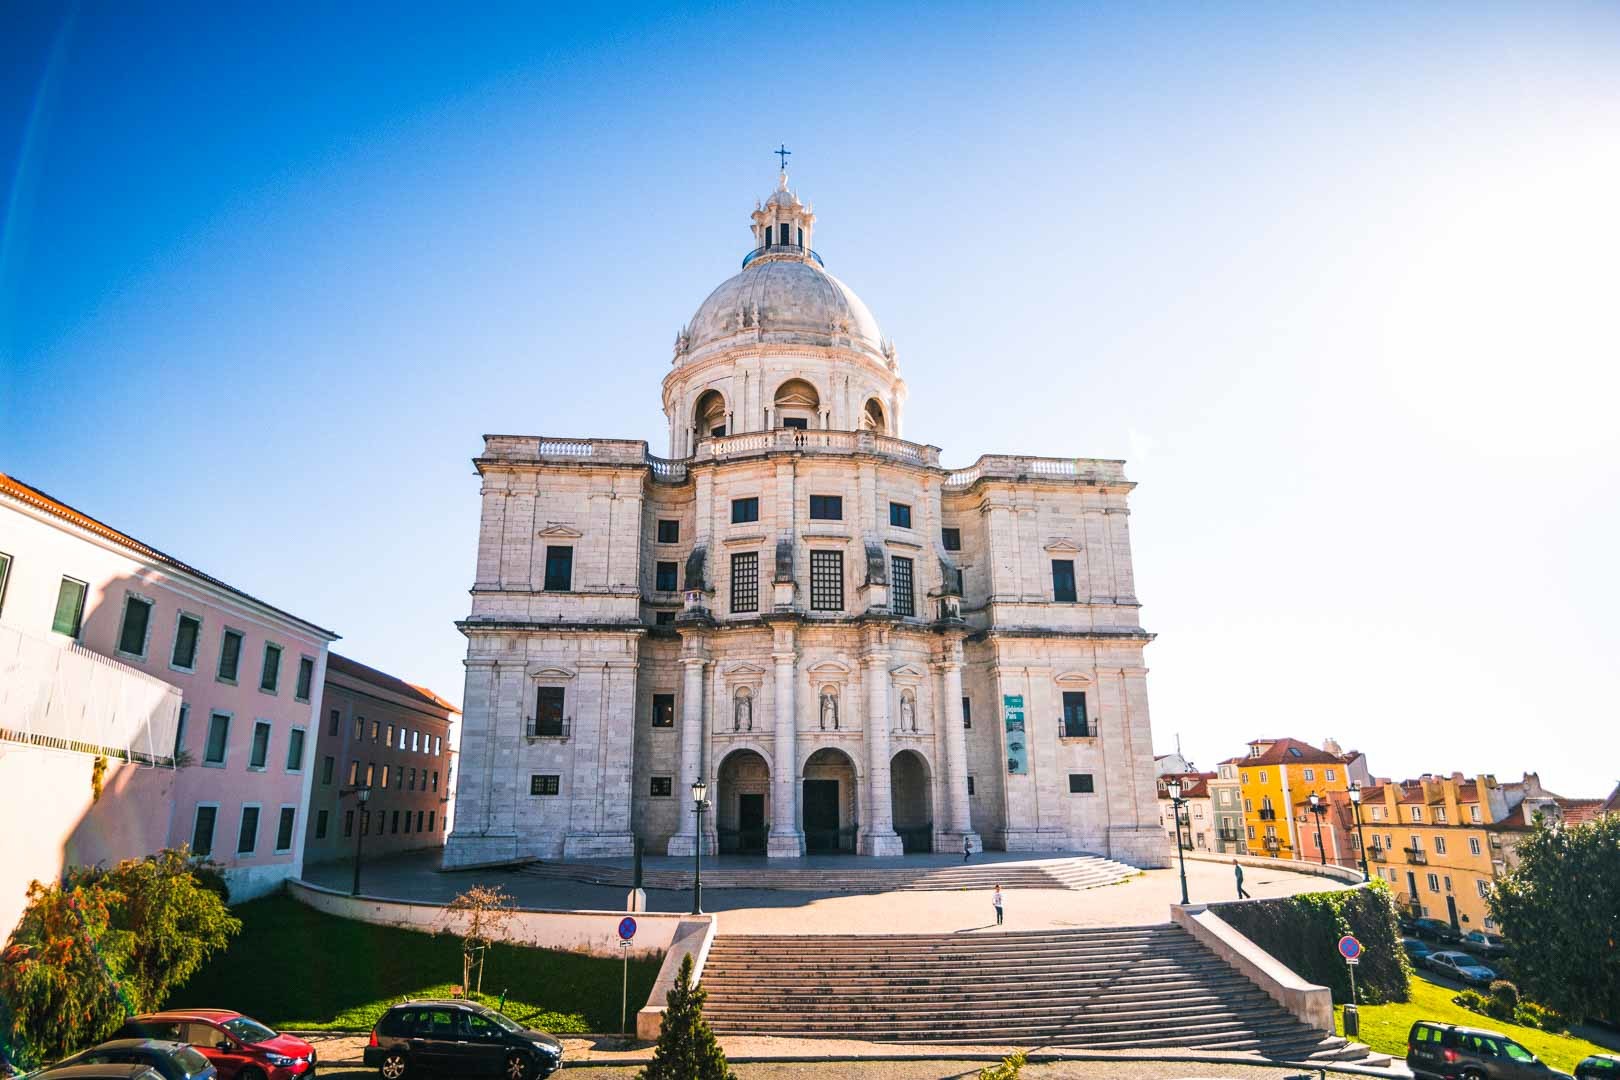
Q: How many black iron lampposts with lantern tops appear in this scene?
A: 5